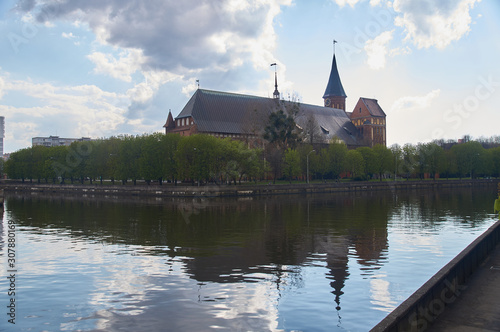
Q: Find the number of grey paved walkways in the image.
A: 1